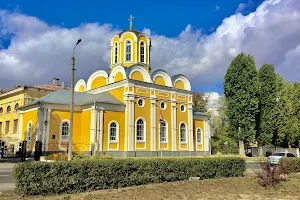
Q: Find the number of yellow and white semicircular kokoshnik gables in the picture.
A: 6